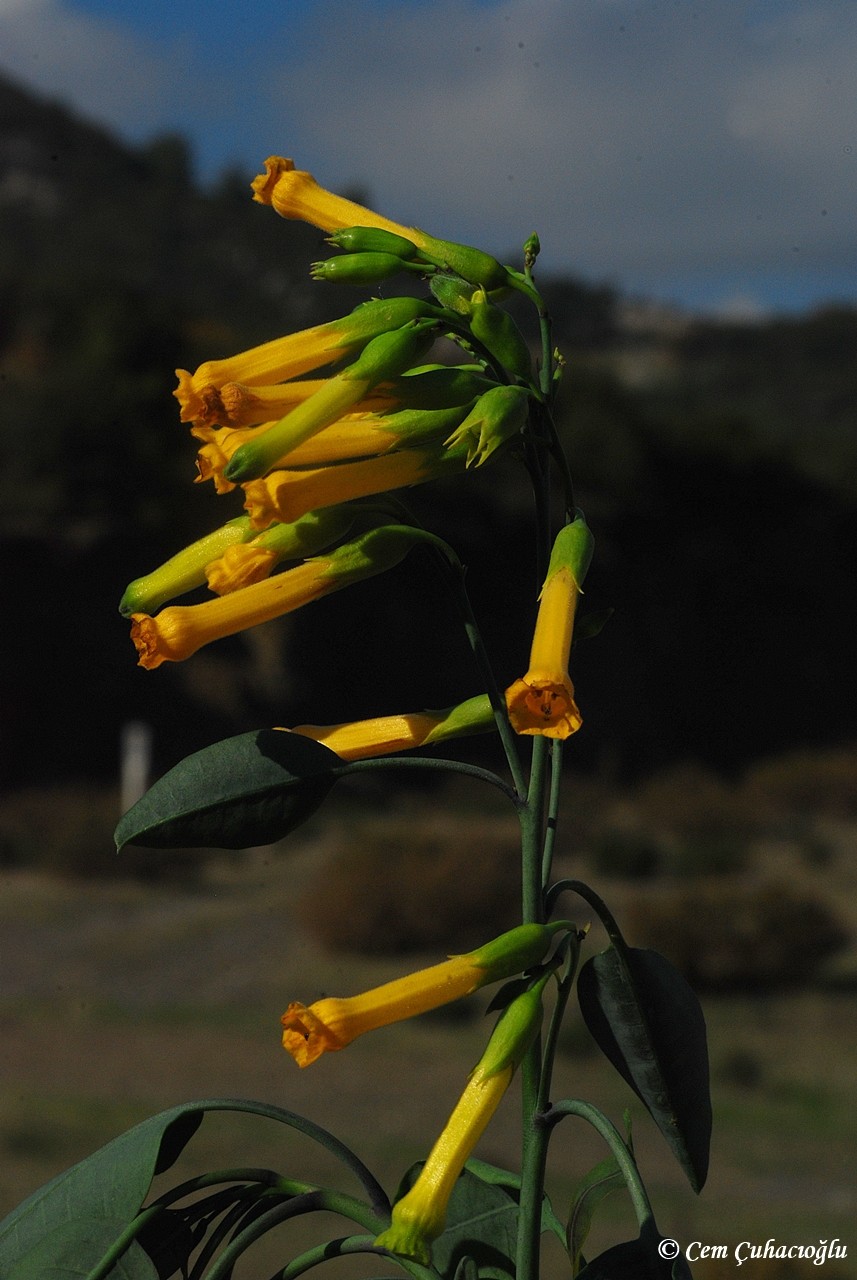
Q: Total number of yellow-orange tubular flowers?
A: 11